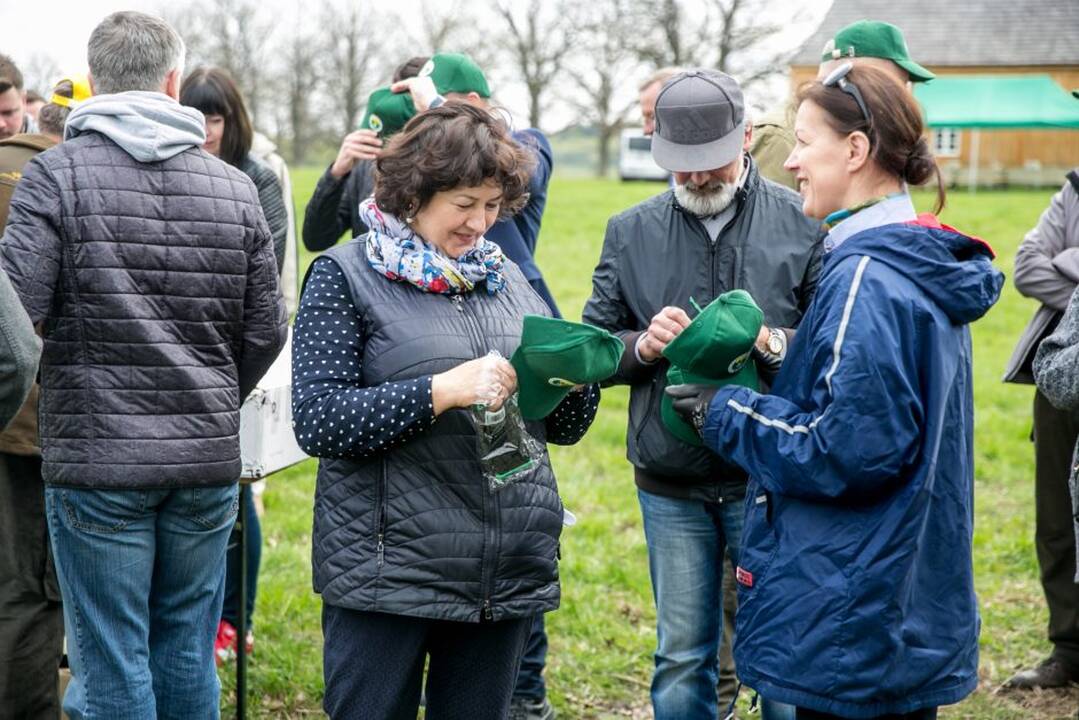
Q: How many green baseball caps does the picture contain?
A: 6